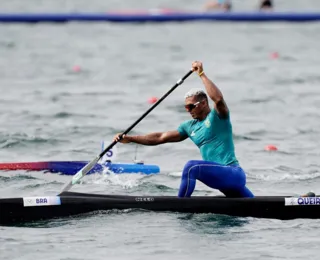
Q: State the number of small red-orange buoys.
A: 4